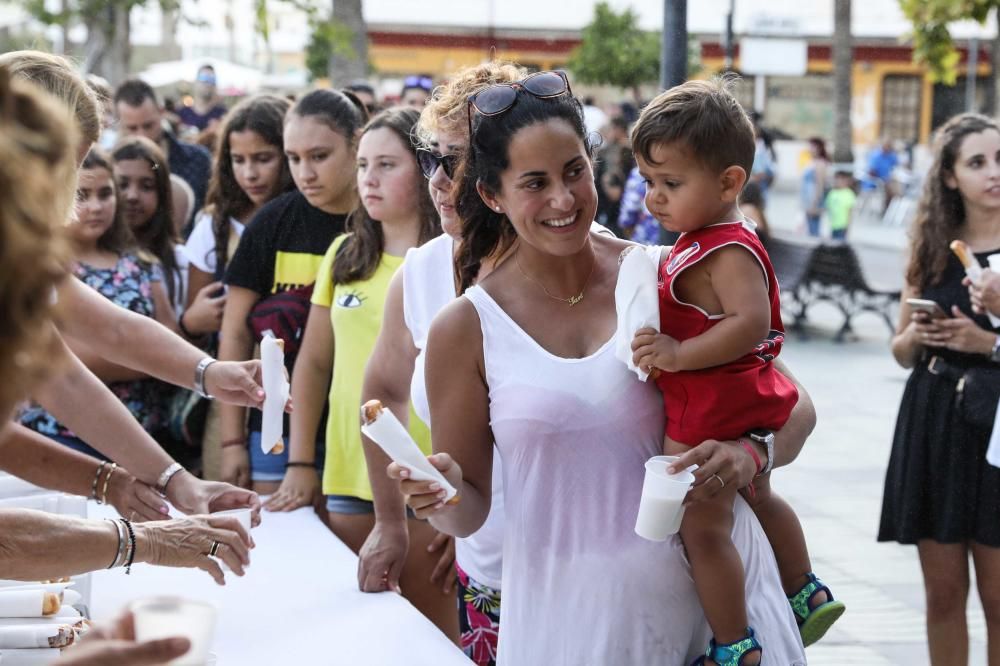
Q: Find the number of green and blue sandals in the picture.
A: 2